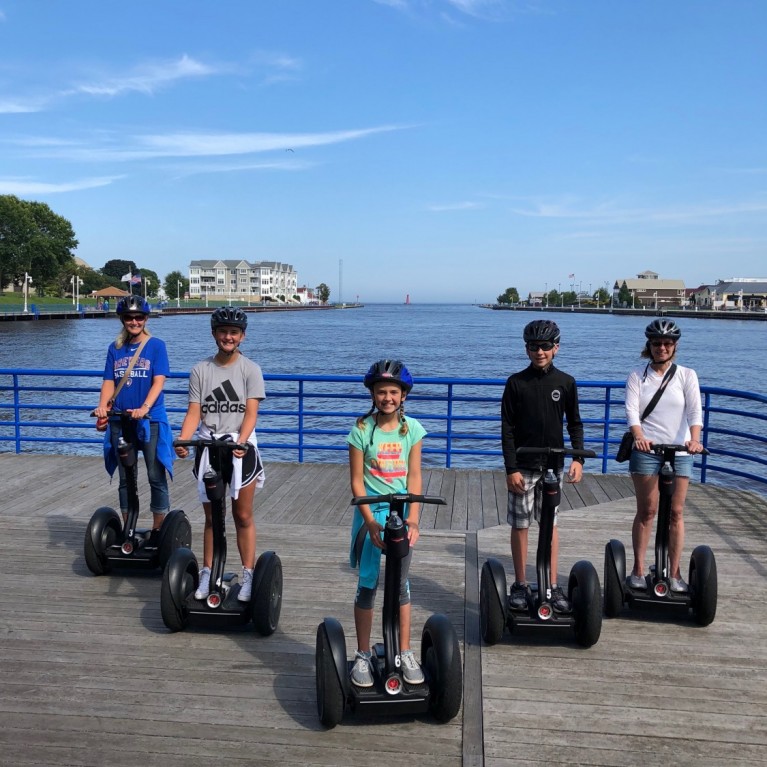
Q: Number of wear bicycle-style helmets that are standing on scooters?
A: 5